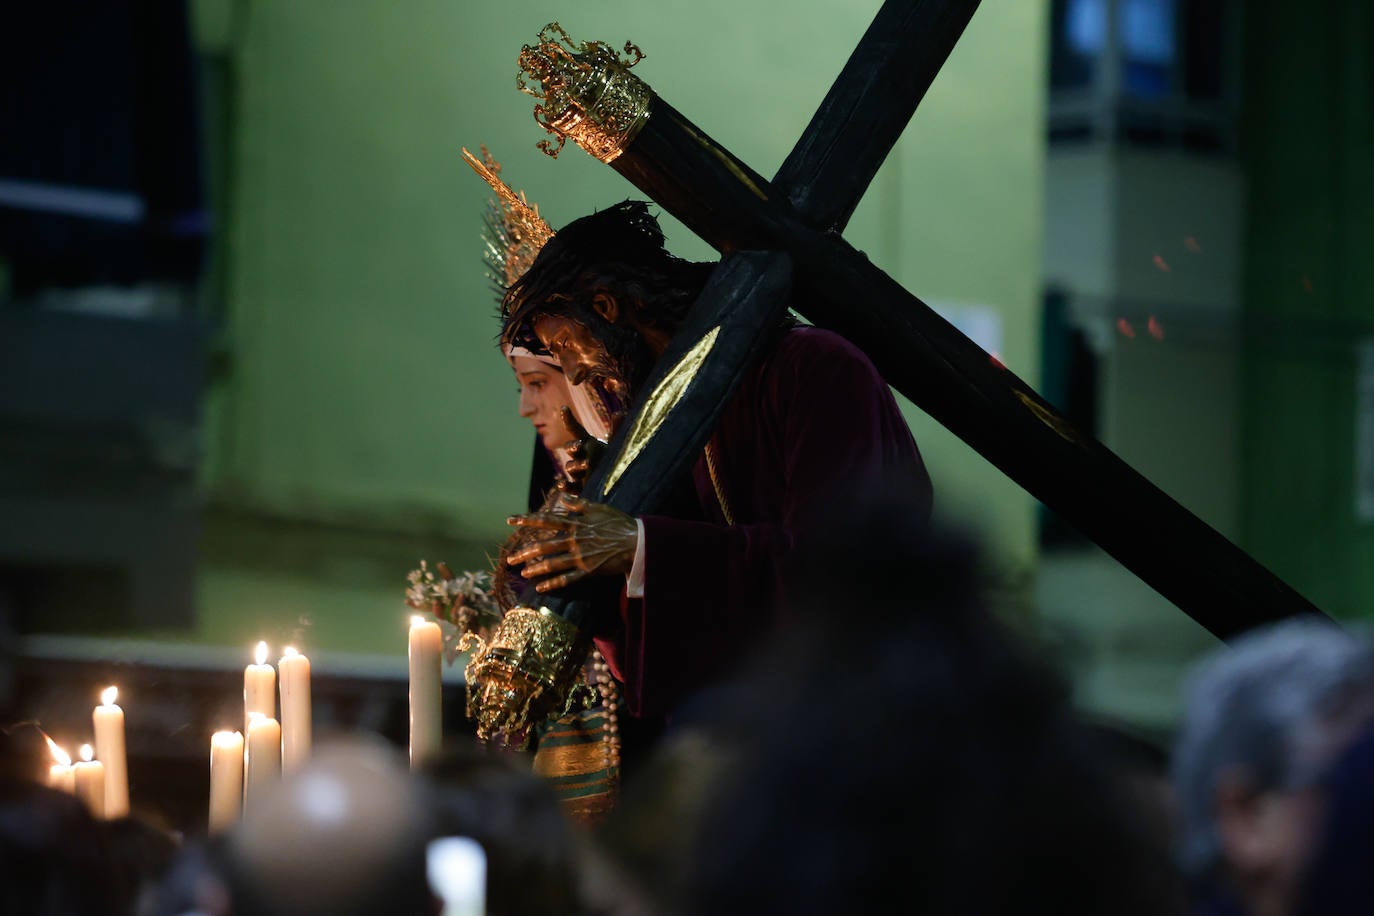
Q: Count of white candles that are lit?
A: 8